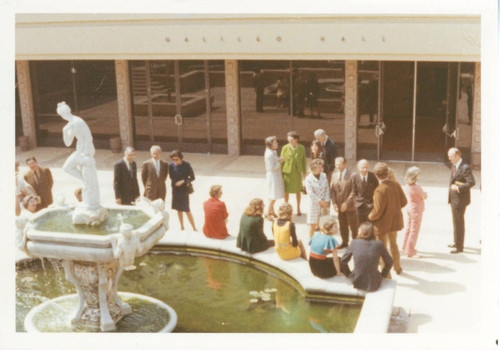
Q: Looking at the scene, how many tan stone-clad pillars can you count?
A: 5